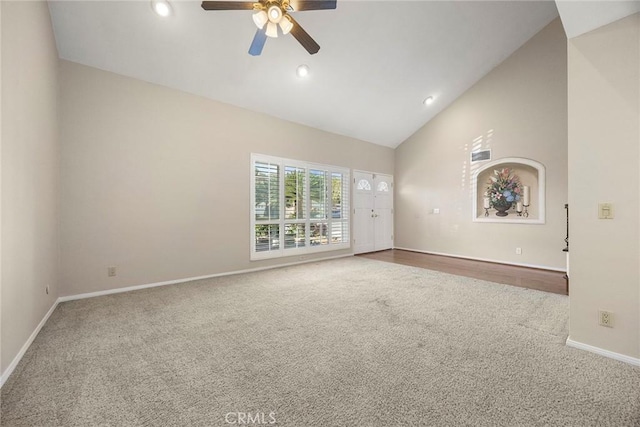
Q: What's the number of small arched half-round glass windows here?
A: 2